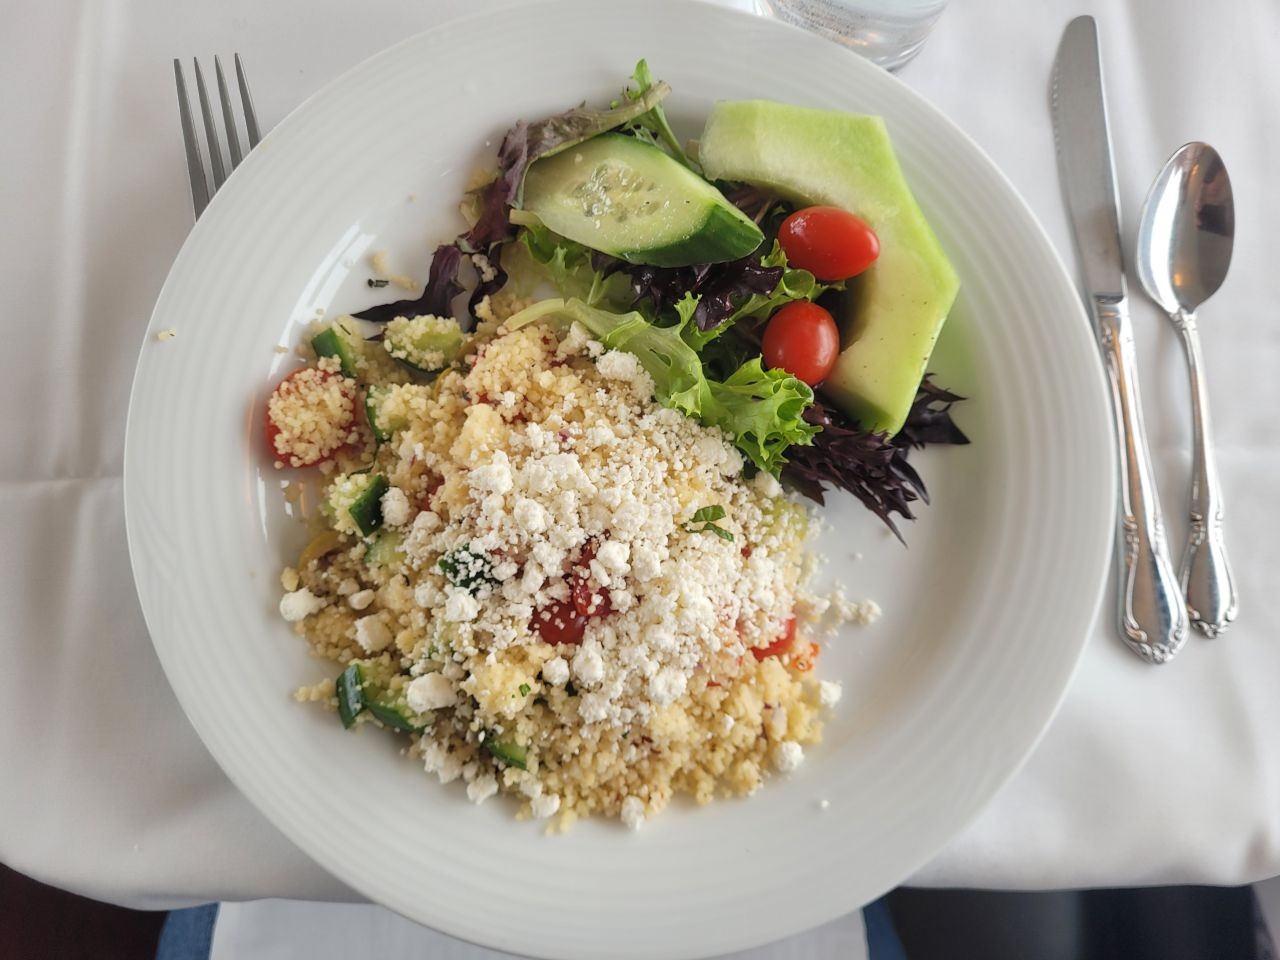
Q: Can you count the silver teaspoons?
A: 1